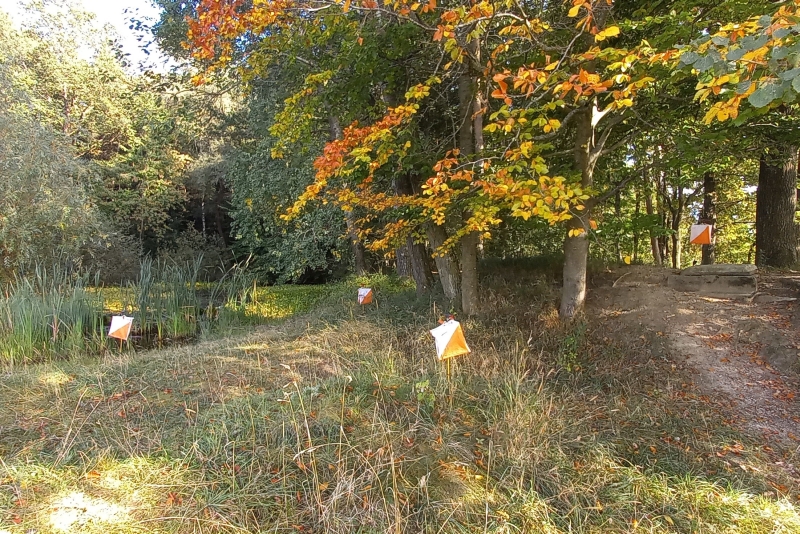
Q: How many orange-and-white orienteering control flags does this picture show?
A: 4